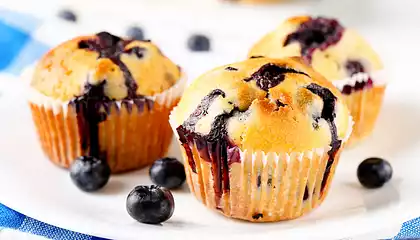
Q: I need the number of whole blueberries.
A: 7